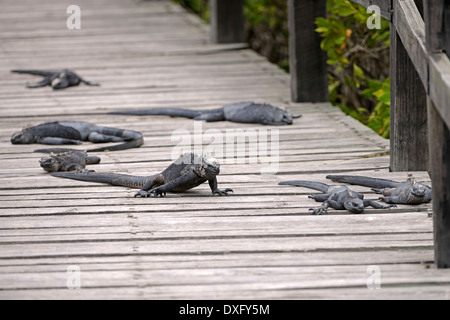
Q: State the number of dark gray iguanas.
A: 7